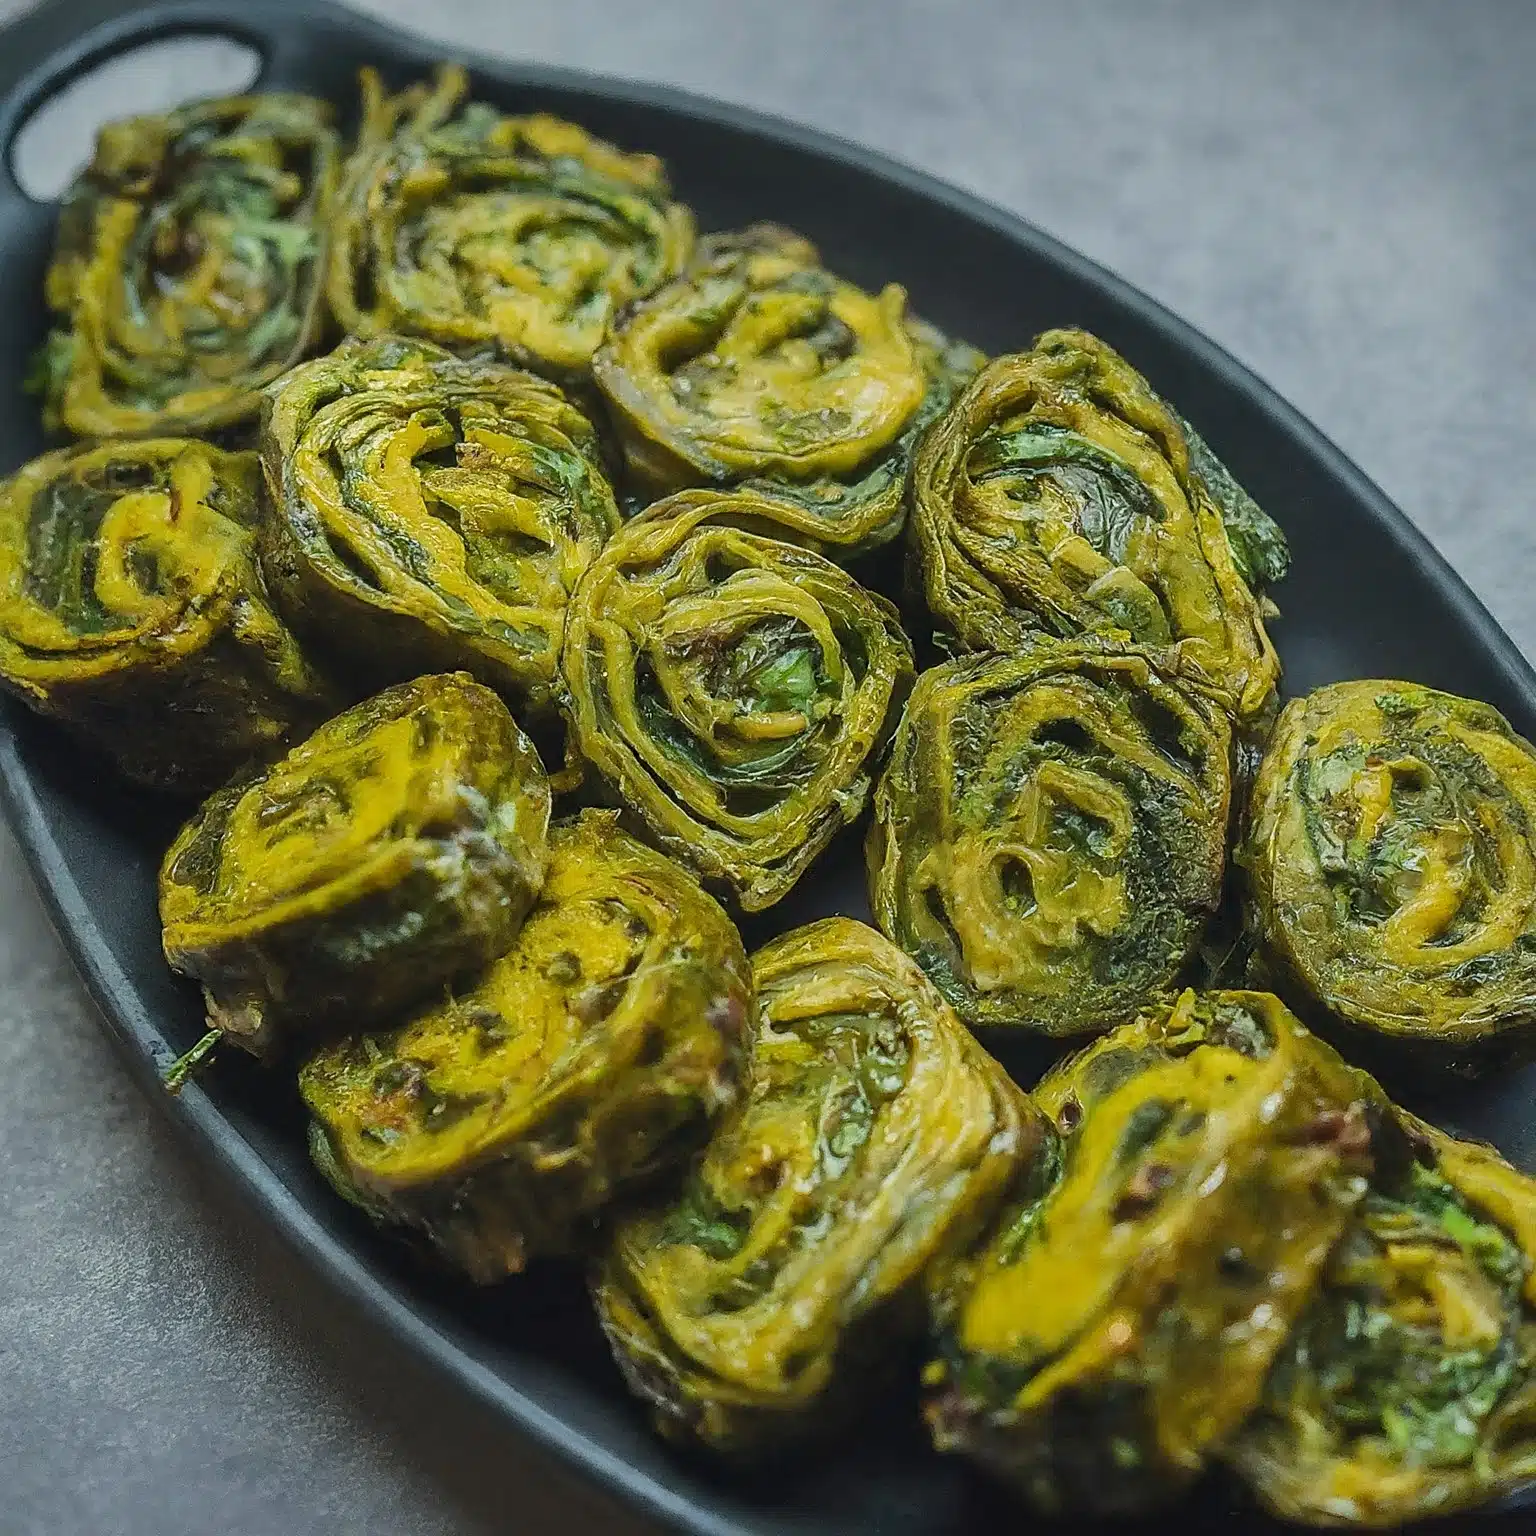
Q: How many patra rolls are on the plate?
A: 14